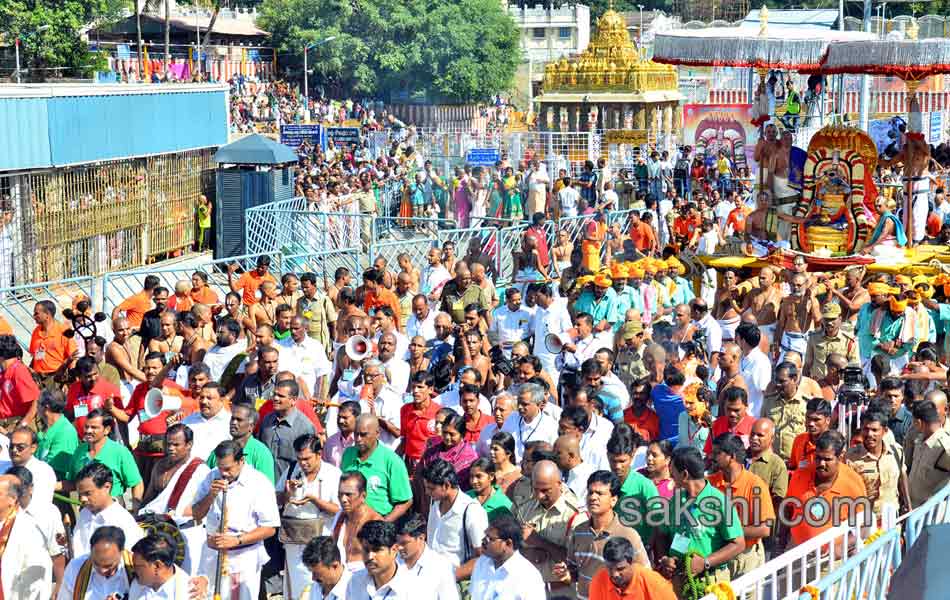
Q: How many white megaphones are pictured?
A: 3